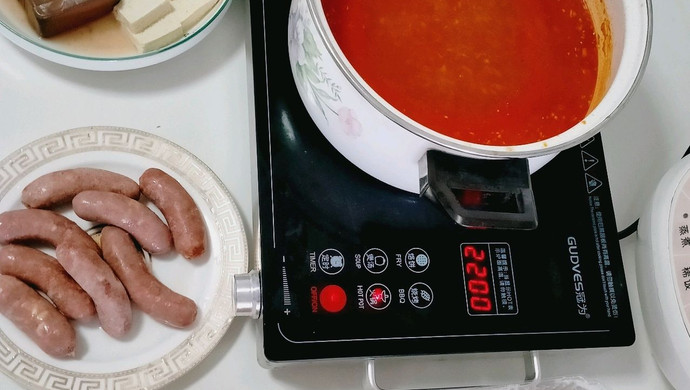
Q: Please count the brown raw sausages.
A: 8